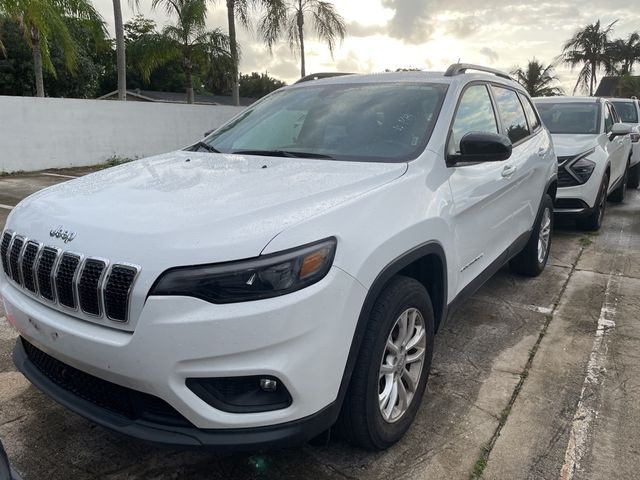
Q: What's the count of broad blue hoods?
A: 0